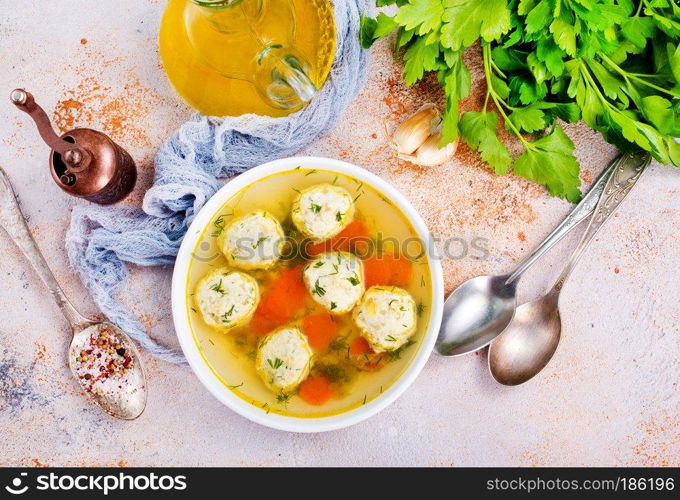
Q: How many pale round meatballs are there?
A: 6